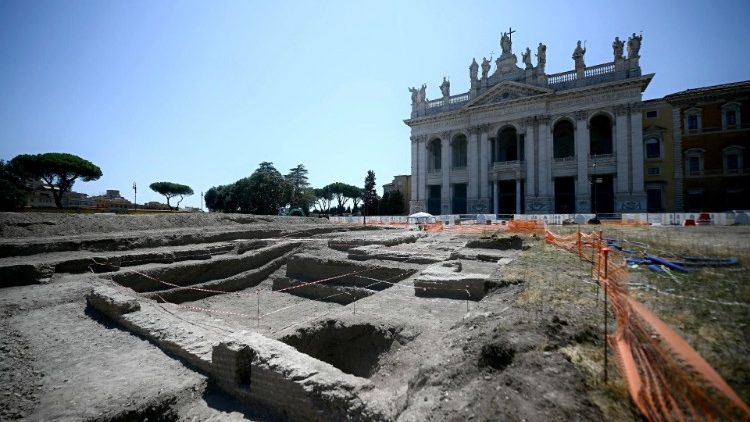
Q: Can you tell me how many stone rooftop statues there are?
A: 11